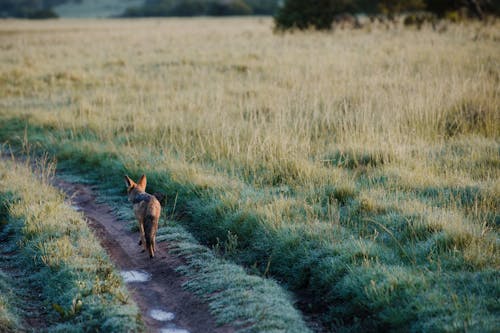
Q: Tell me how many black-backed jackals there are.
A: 1